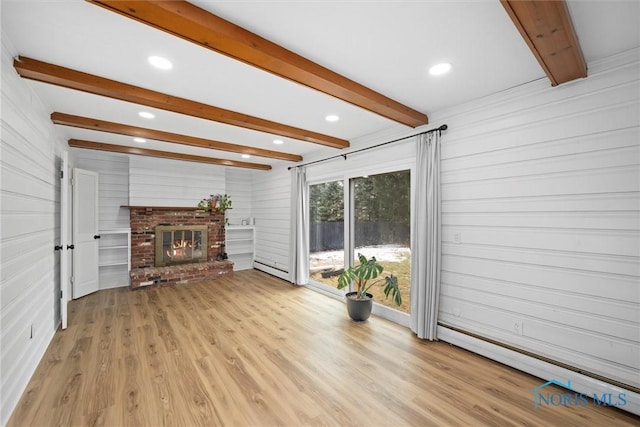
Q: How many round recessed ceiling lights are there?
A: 7